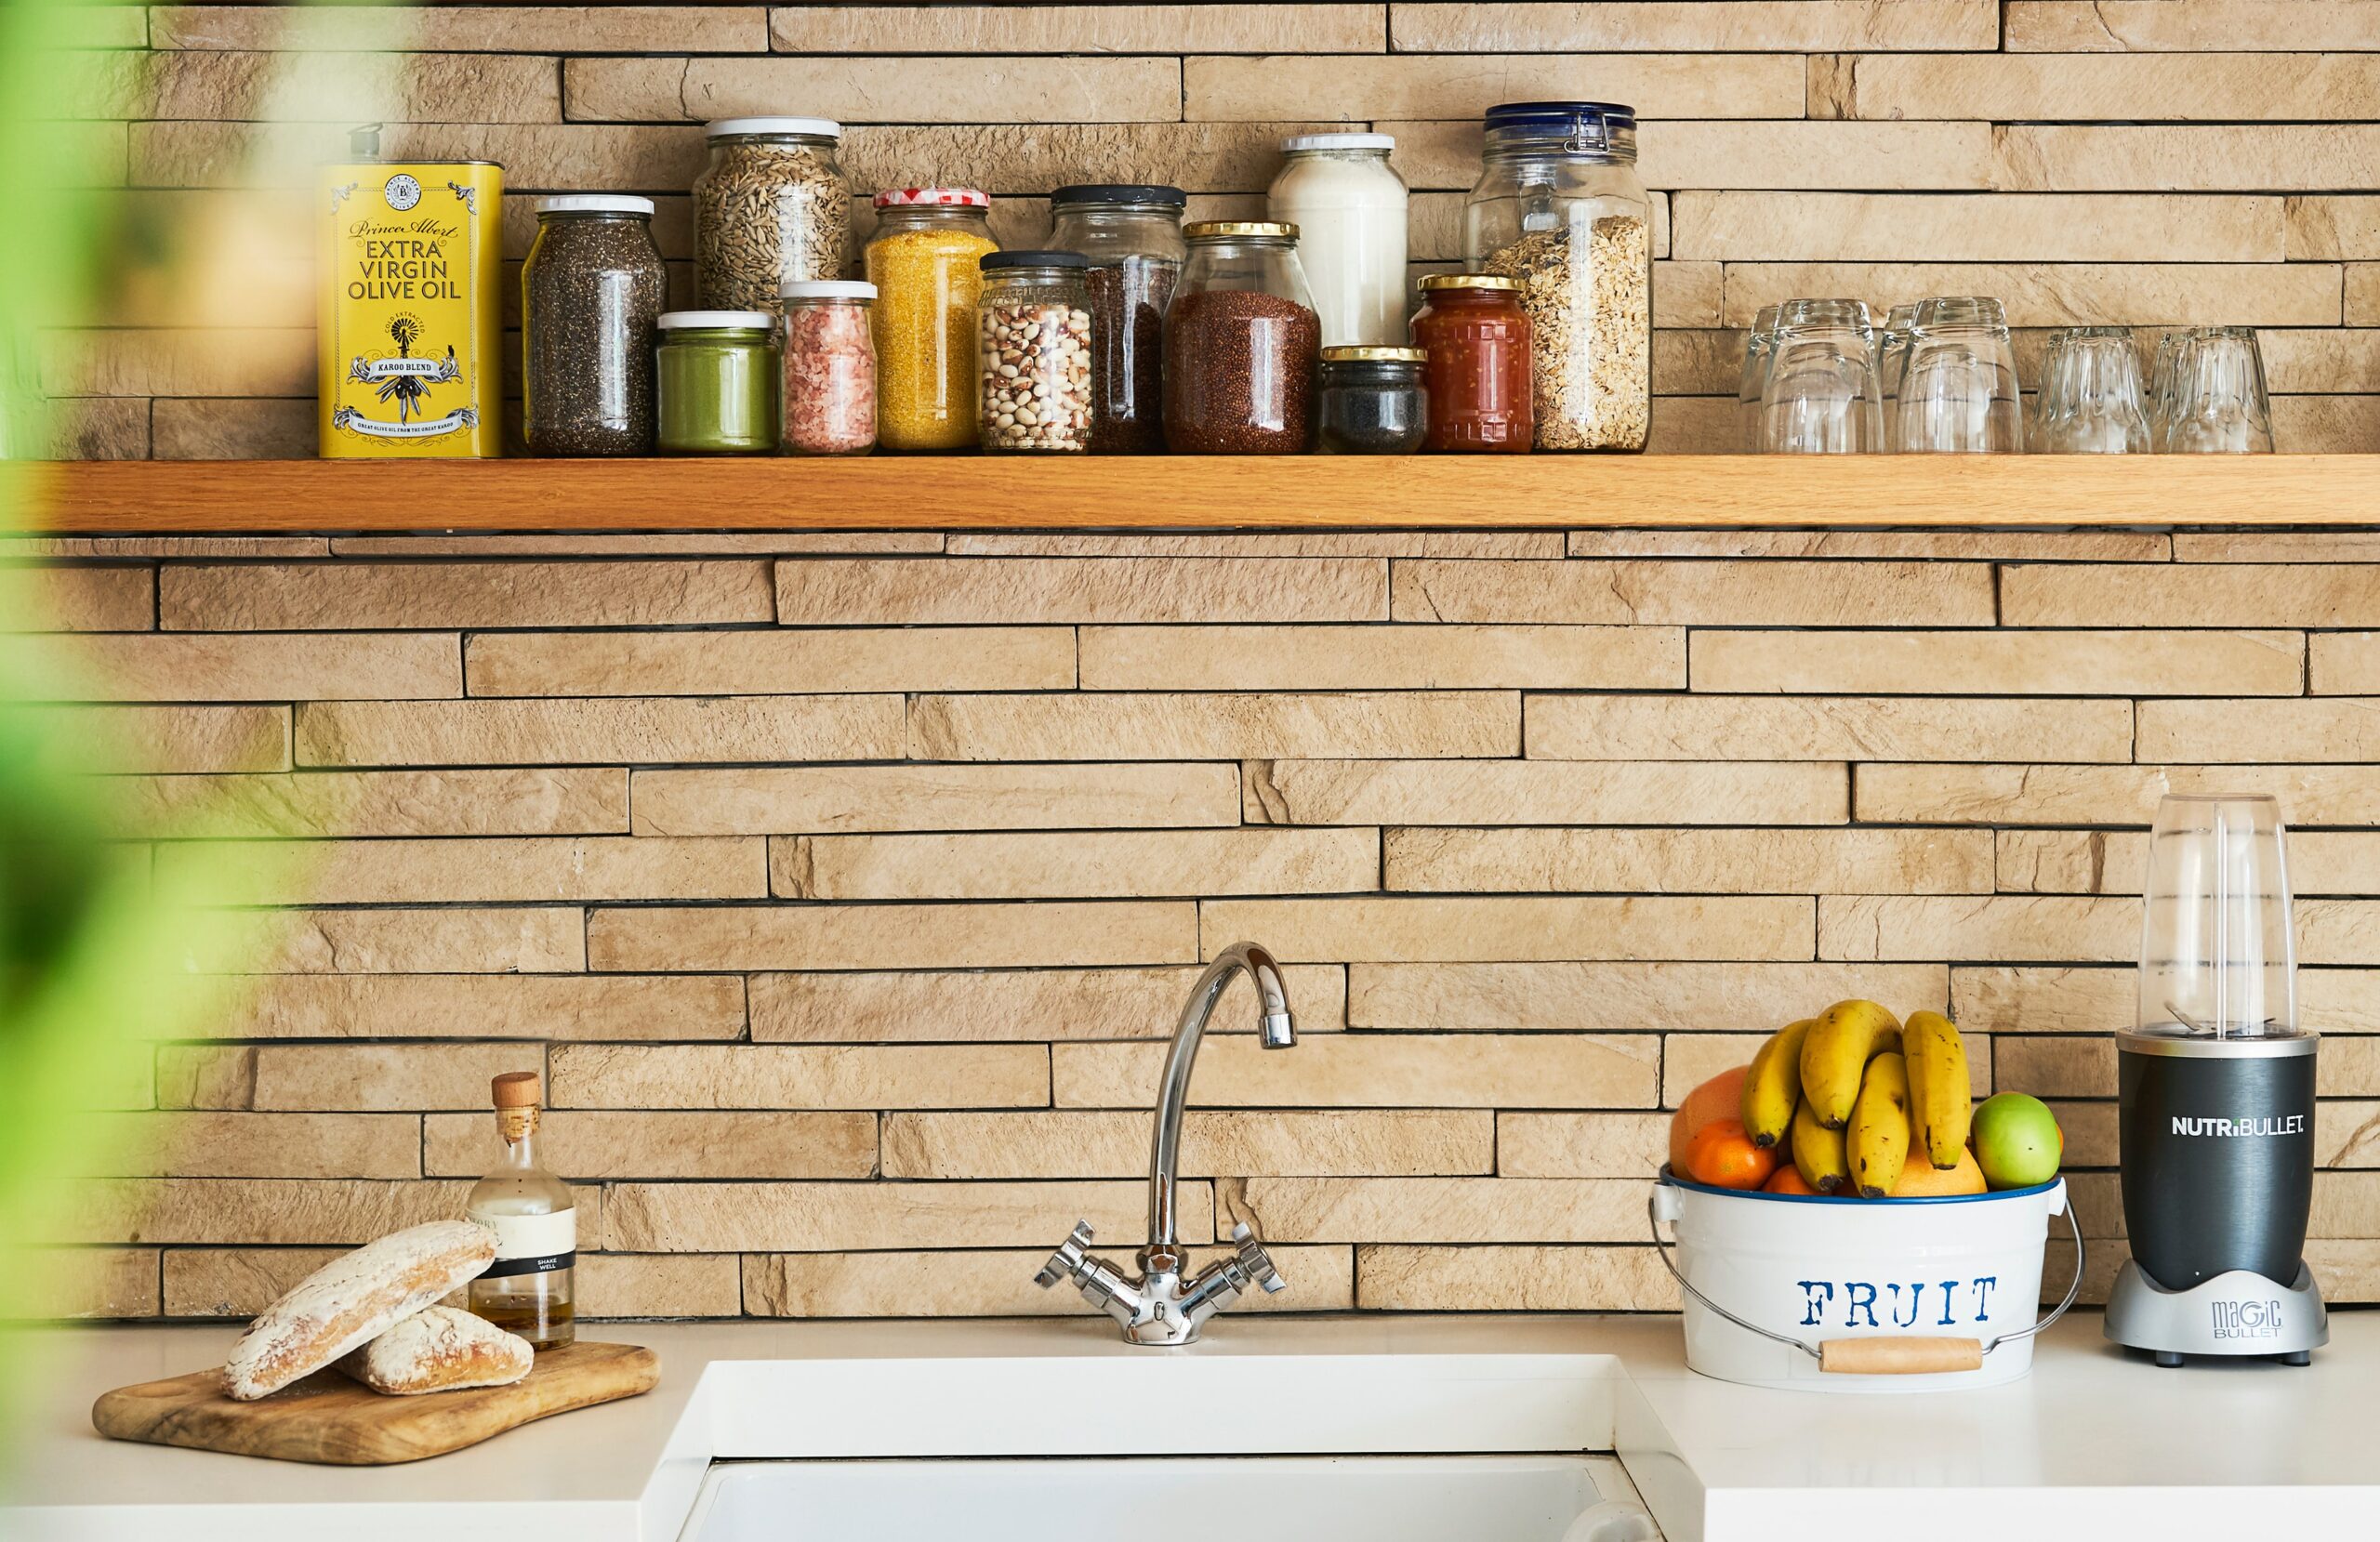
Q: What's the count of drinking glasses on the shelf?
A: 8